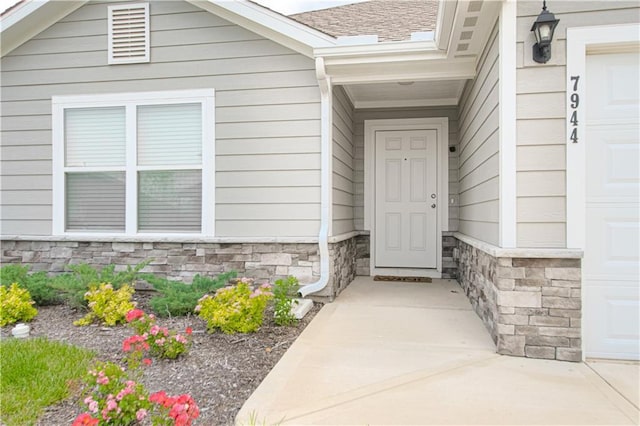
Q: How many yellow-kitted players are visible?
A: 0